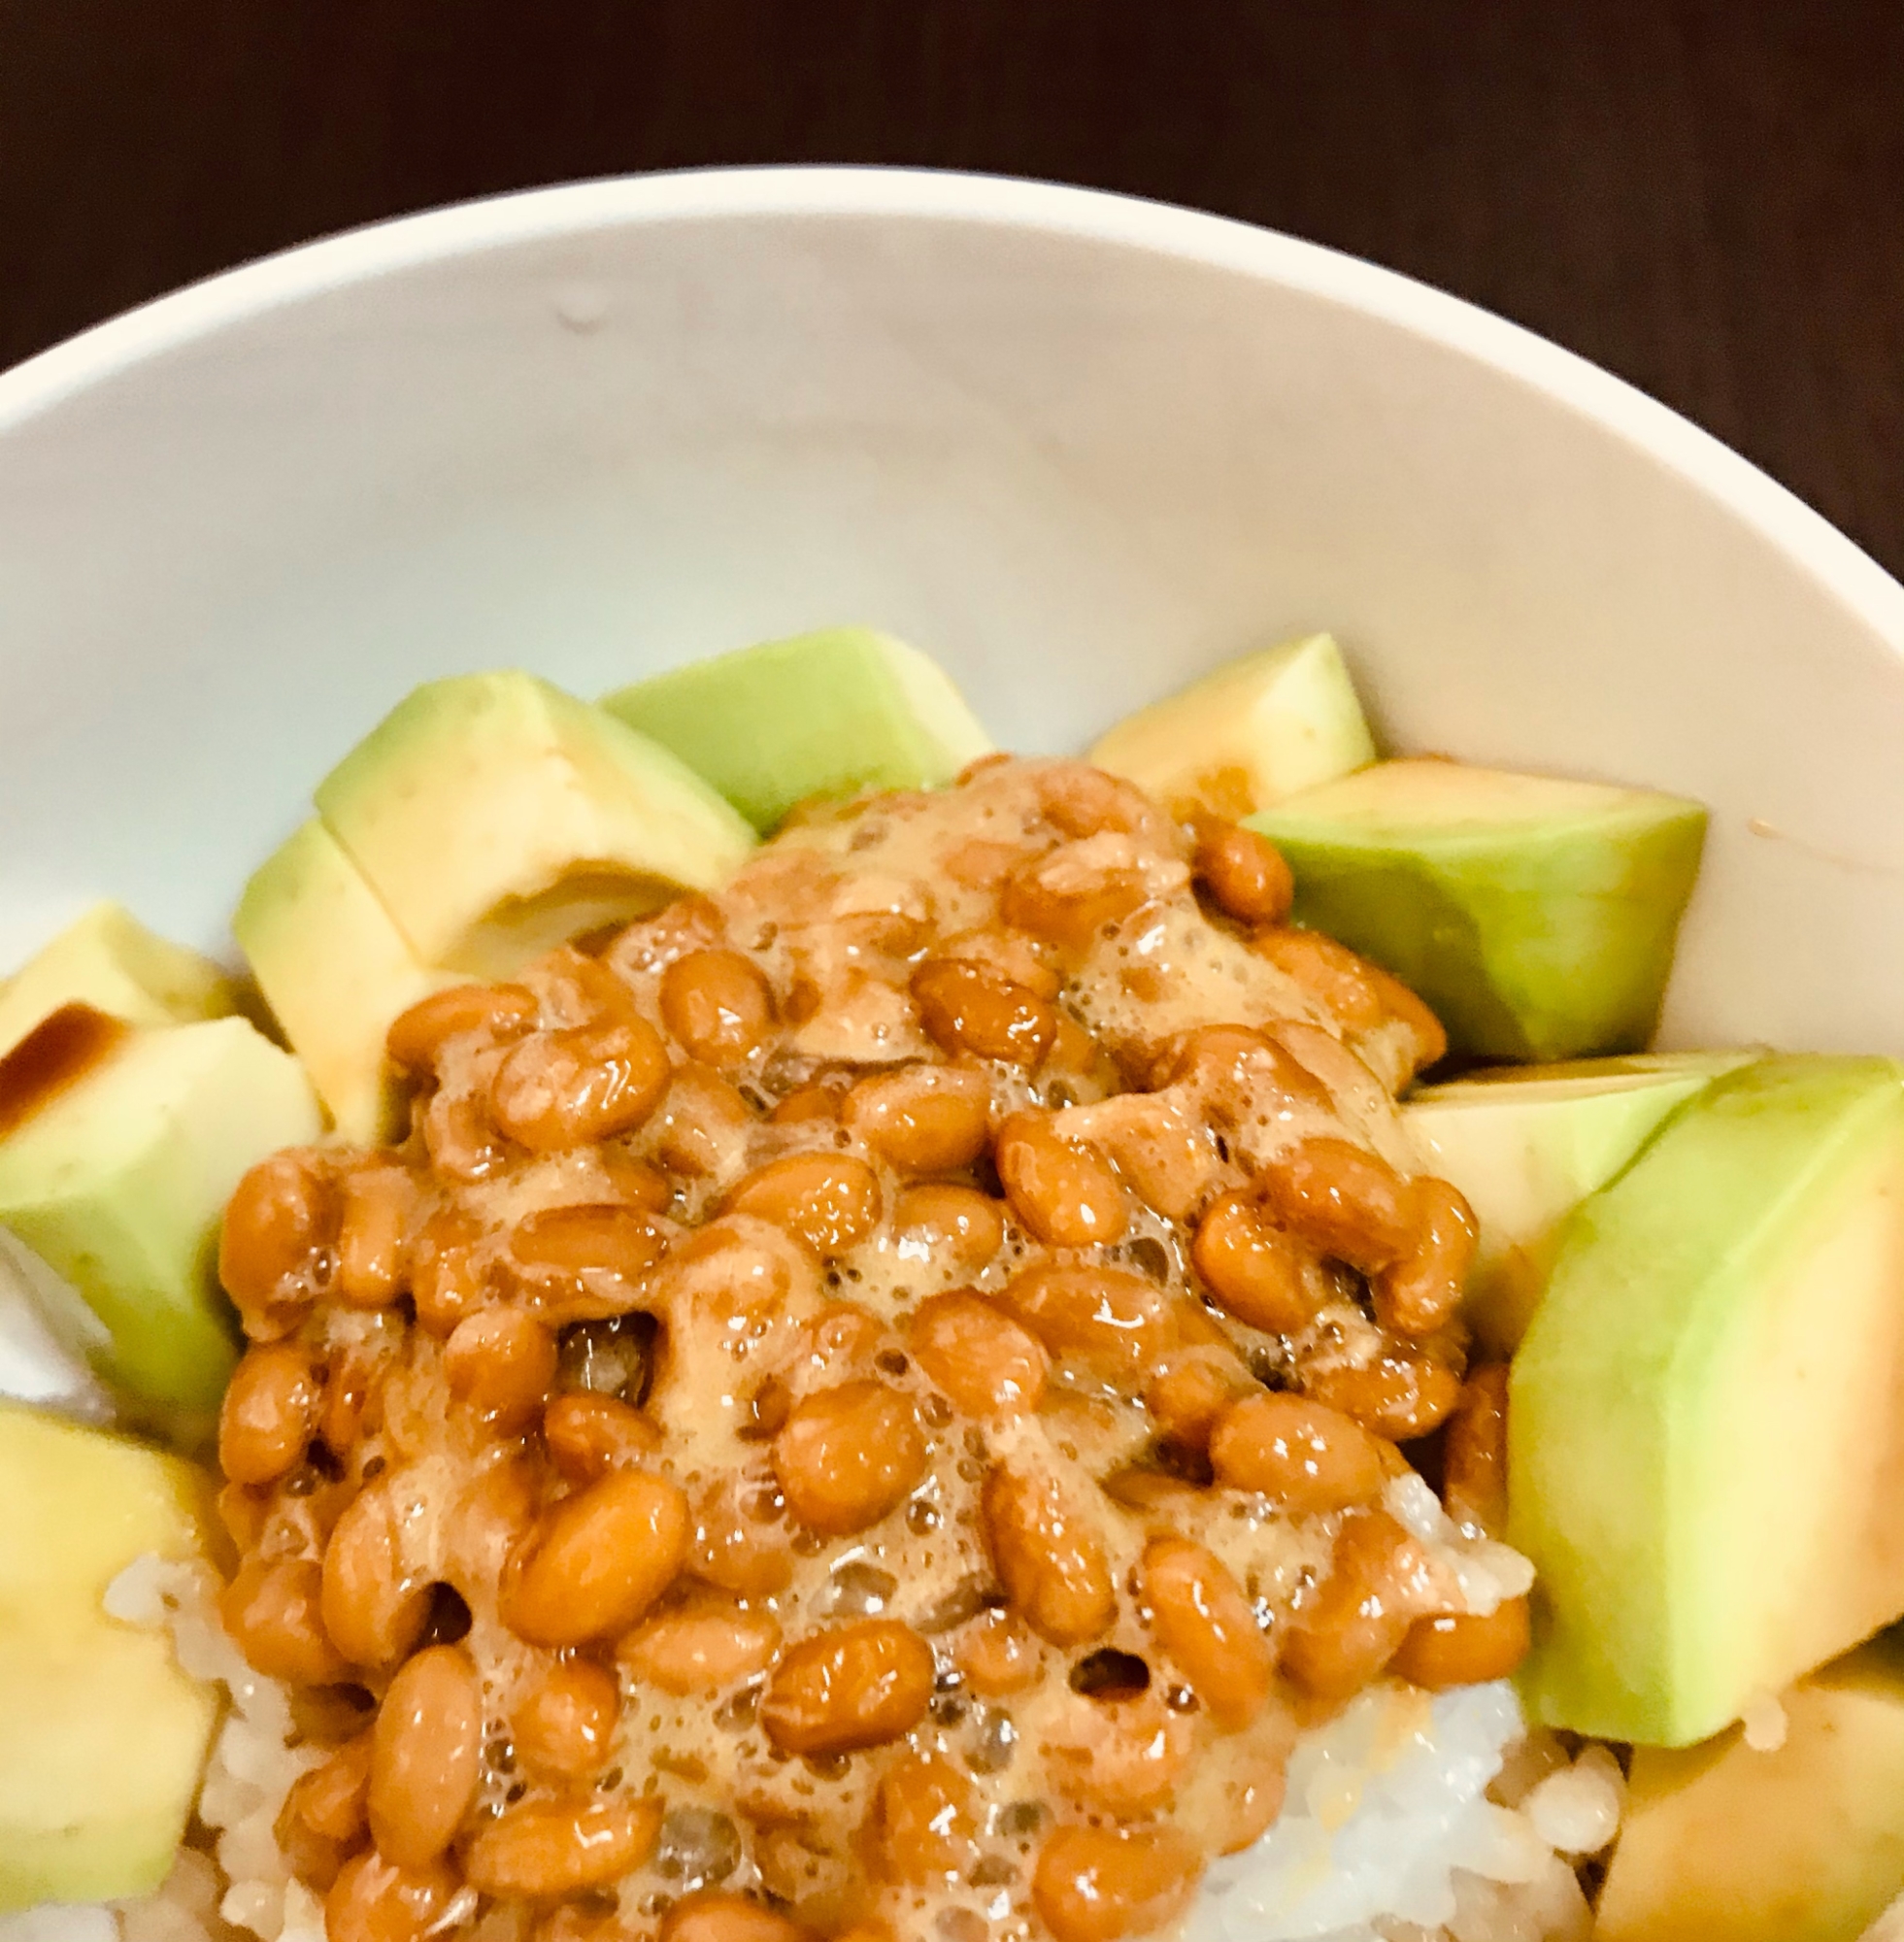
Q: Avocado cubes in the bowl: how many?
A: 11